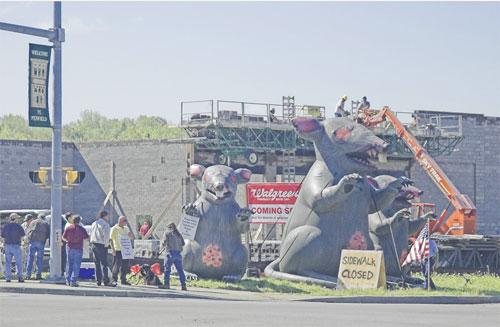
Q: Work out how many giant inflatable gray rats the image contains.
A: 3